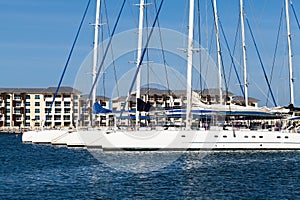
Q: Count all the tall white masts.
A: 6